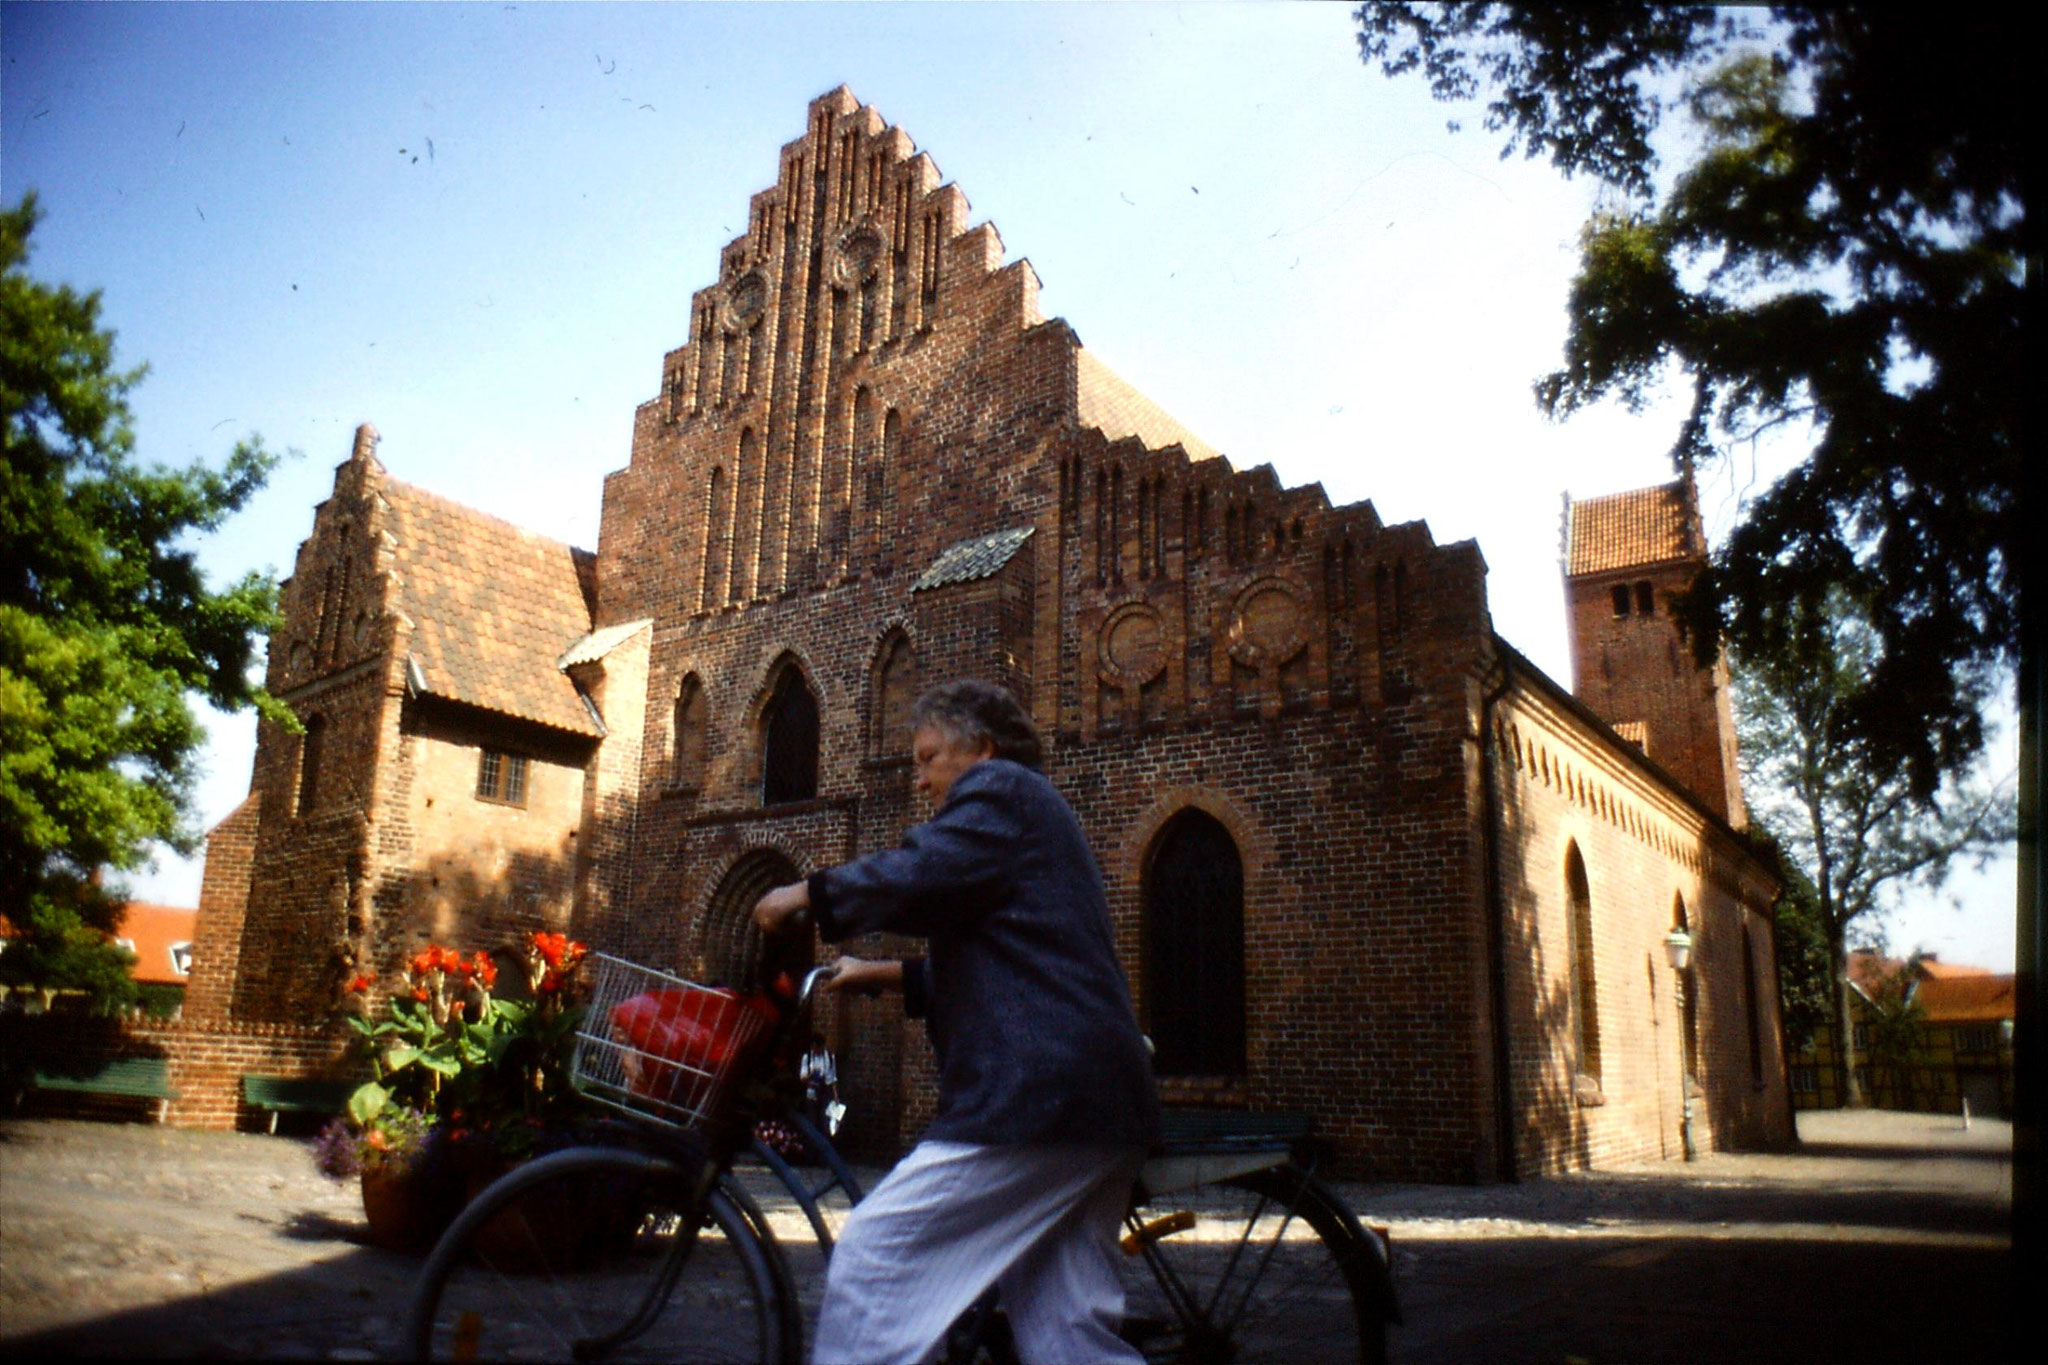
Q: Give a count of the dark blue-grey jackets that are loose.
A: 1